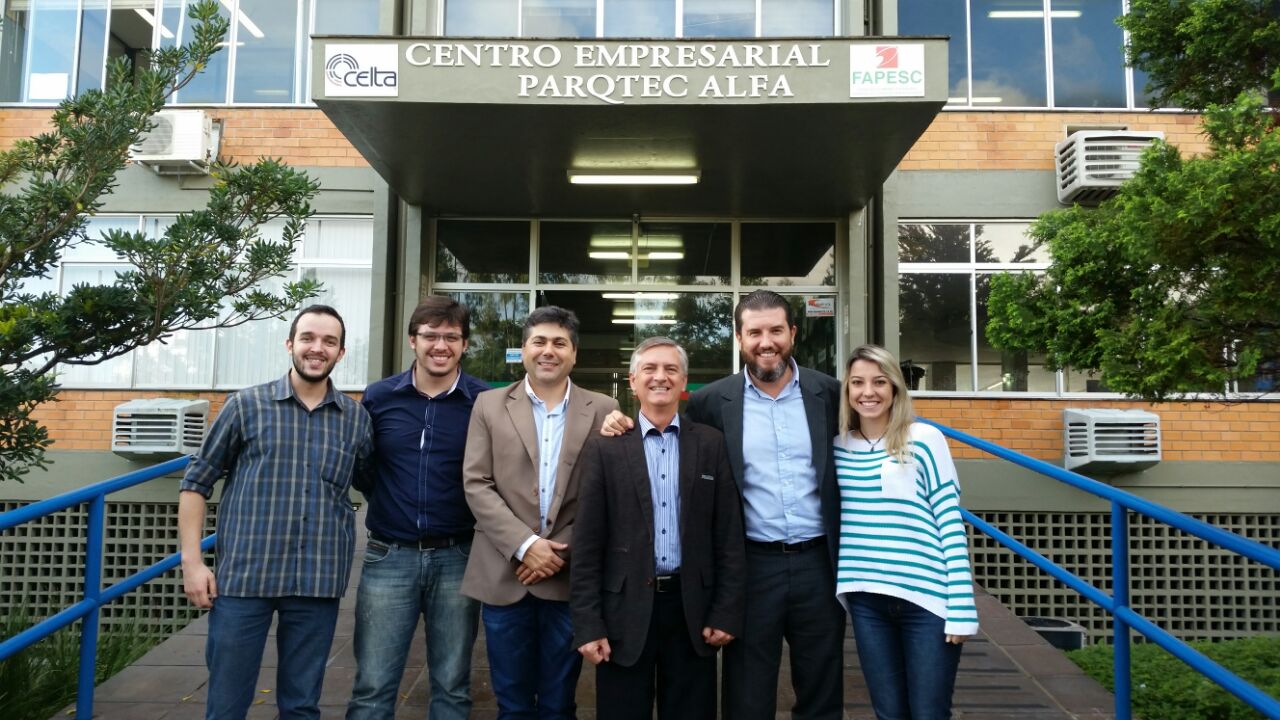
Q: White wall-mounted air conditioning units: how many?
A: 4